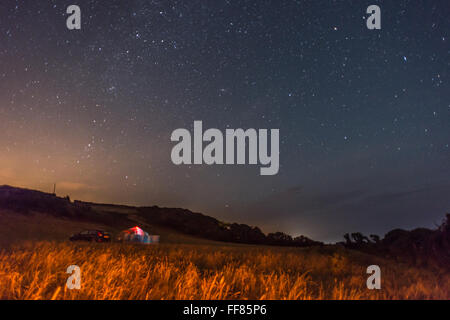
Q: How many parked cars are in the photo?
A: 1